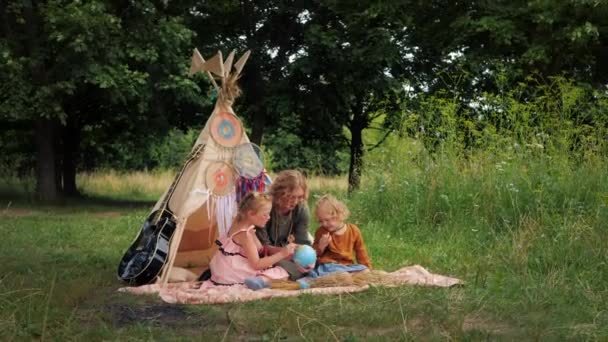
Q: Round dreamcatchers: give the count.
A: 3